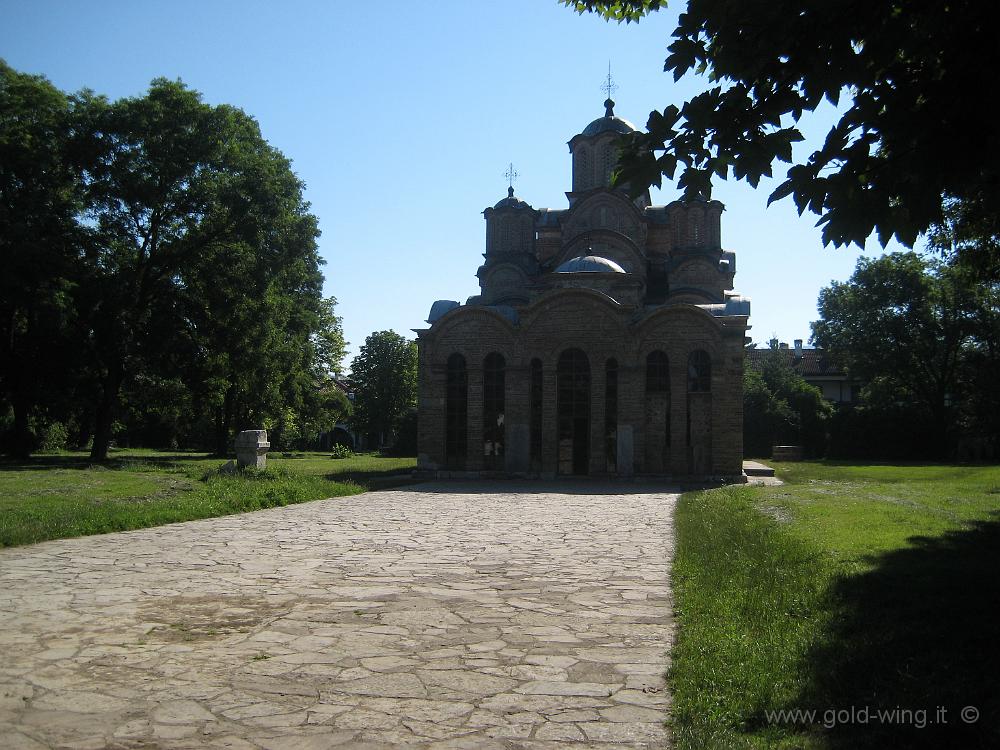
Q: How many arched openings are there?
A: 7